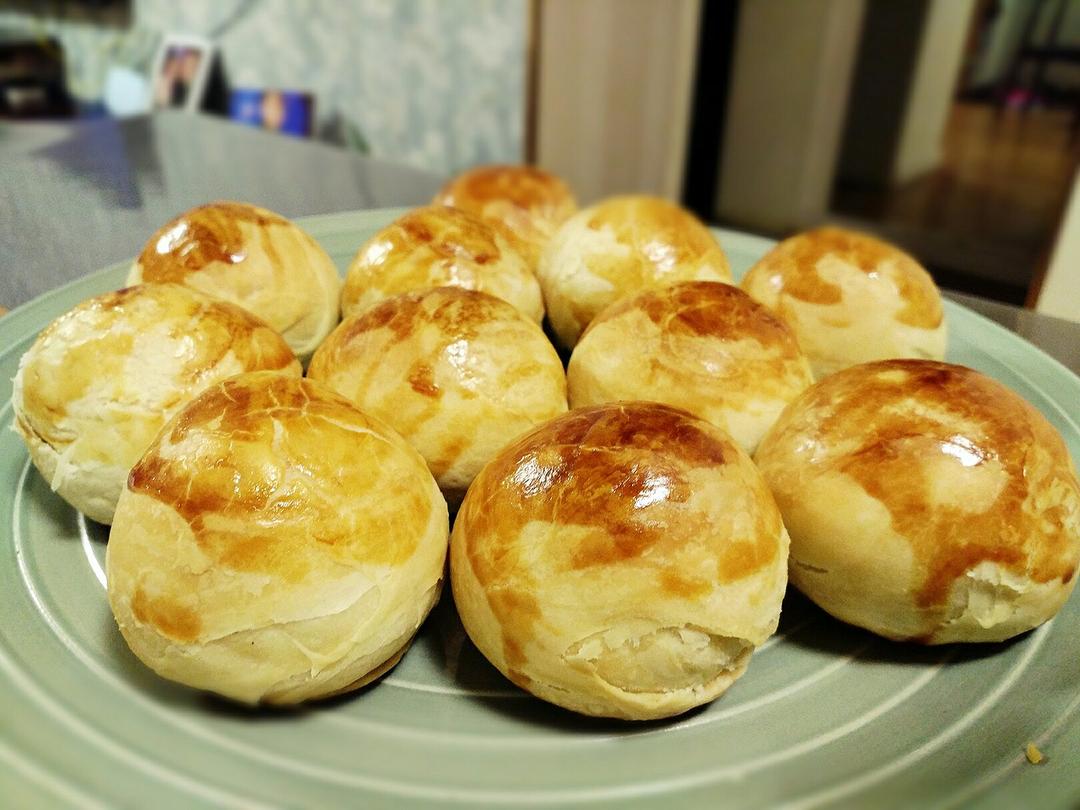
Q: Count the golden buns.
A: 11